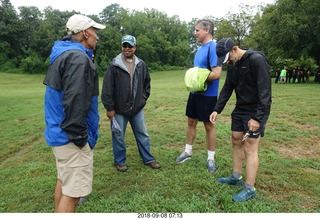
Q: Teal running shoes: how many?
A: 2